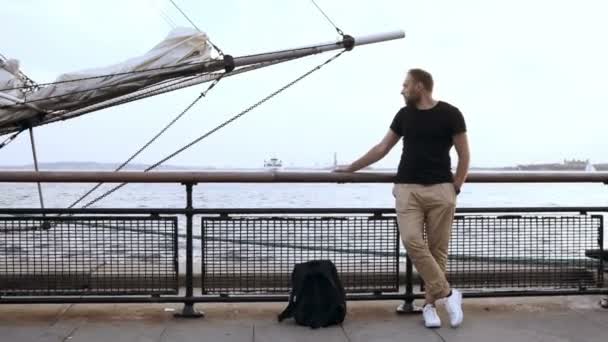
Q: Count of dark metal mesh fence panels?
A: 3